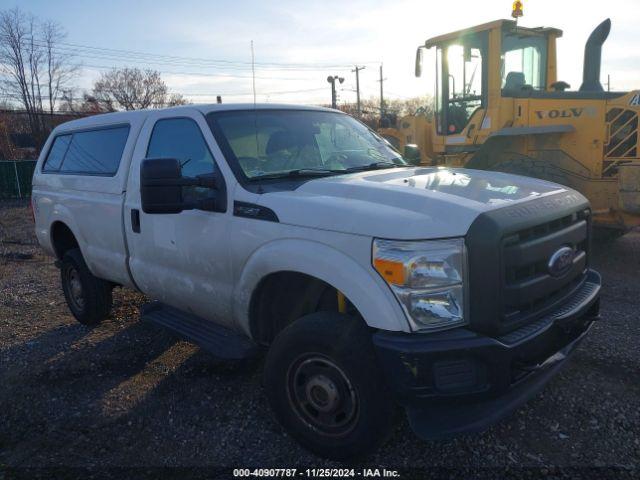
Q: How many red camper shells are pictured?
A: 0